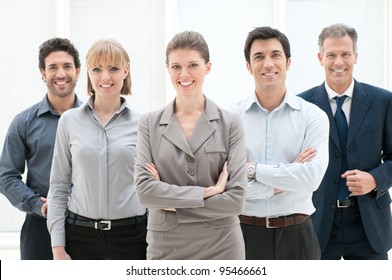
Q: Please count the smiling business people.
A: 5